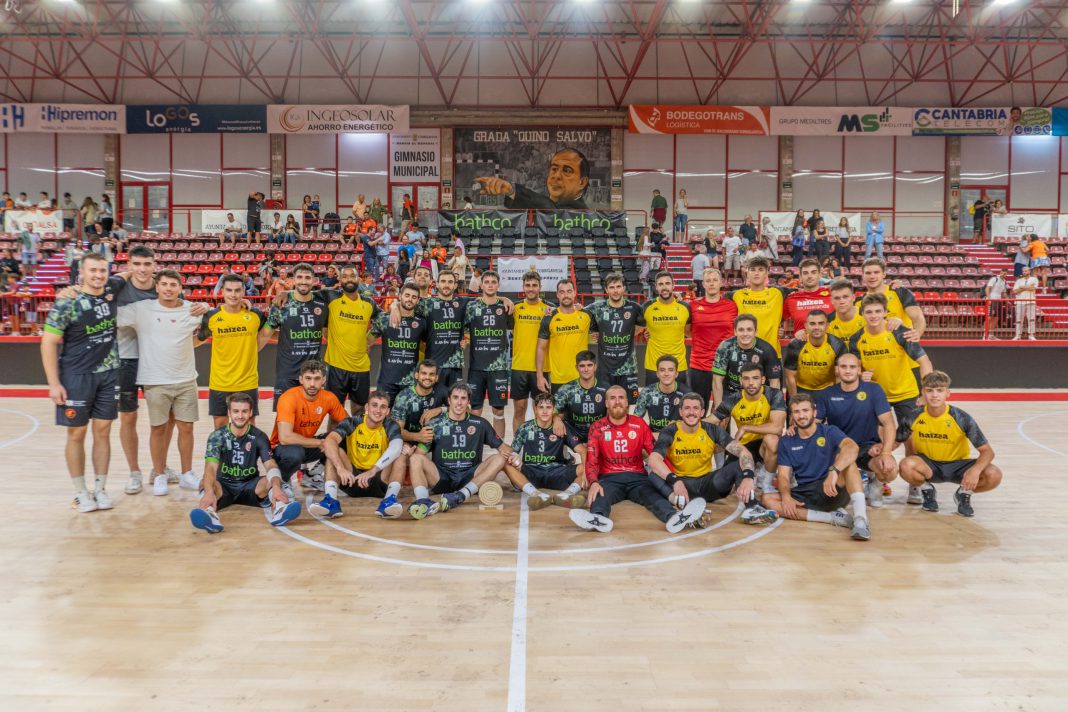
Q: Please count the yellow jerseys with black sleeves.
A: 14